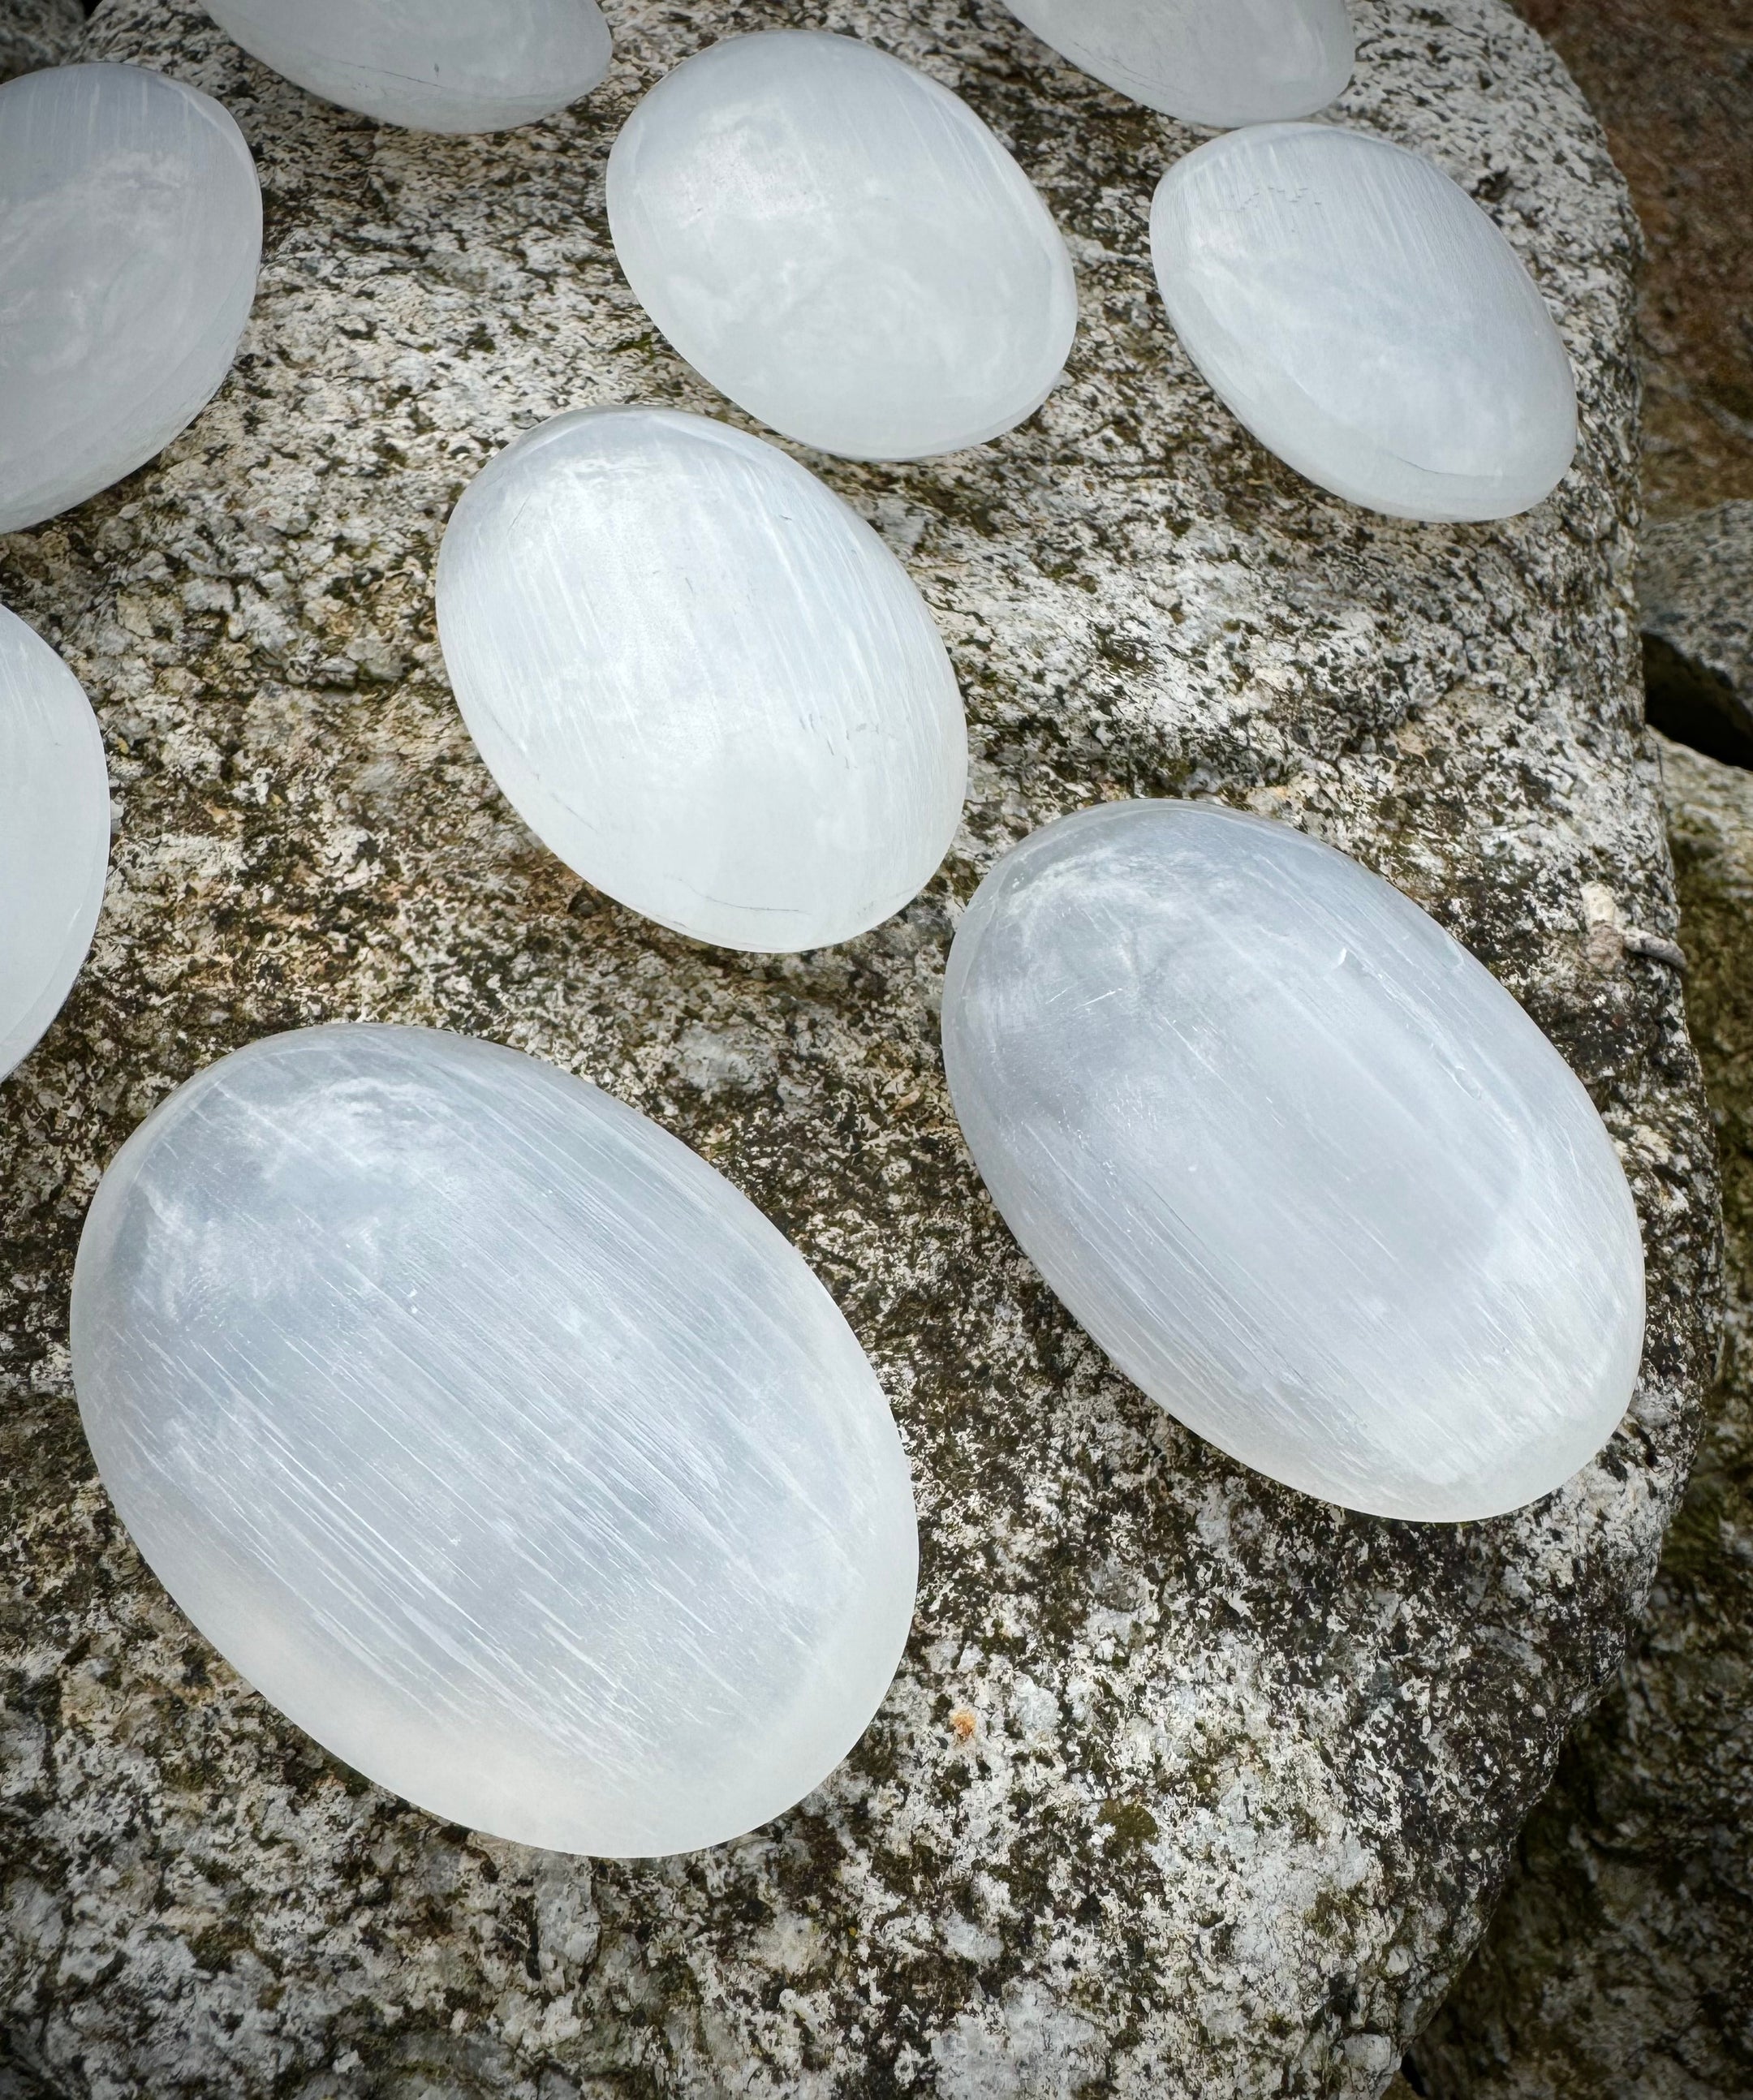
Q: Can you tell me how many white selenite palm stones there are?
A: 9